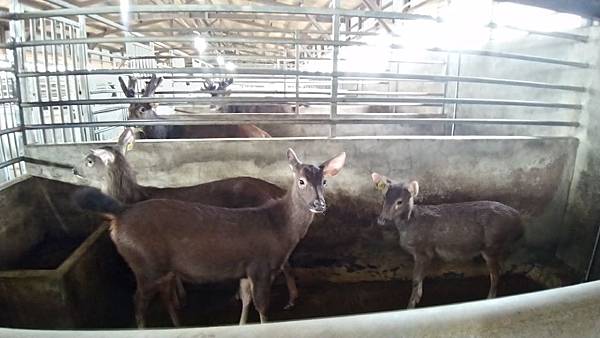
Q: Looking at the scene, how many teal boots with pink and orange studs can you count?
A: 0